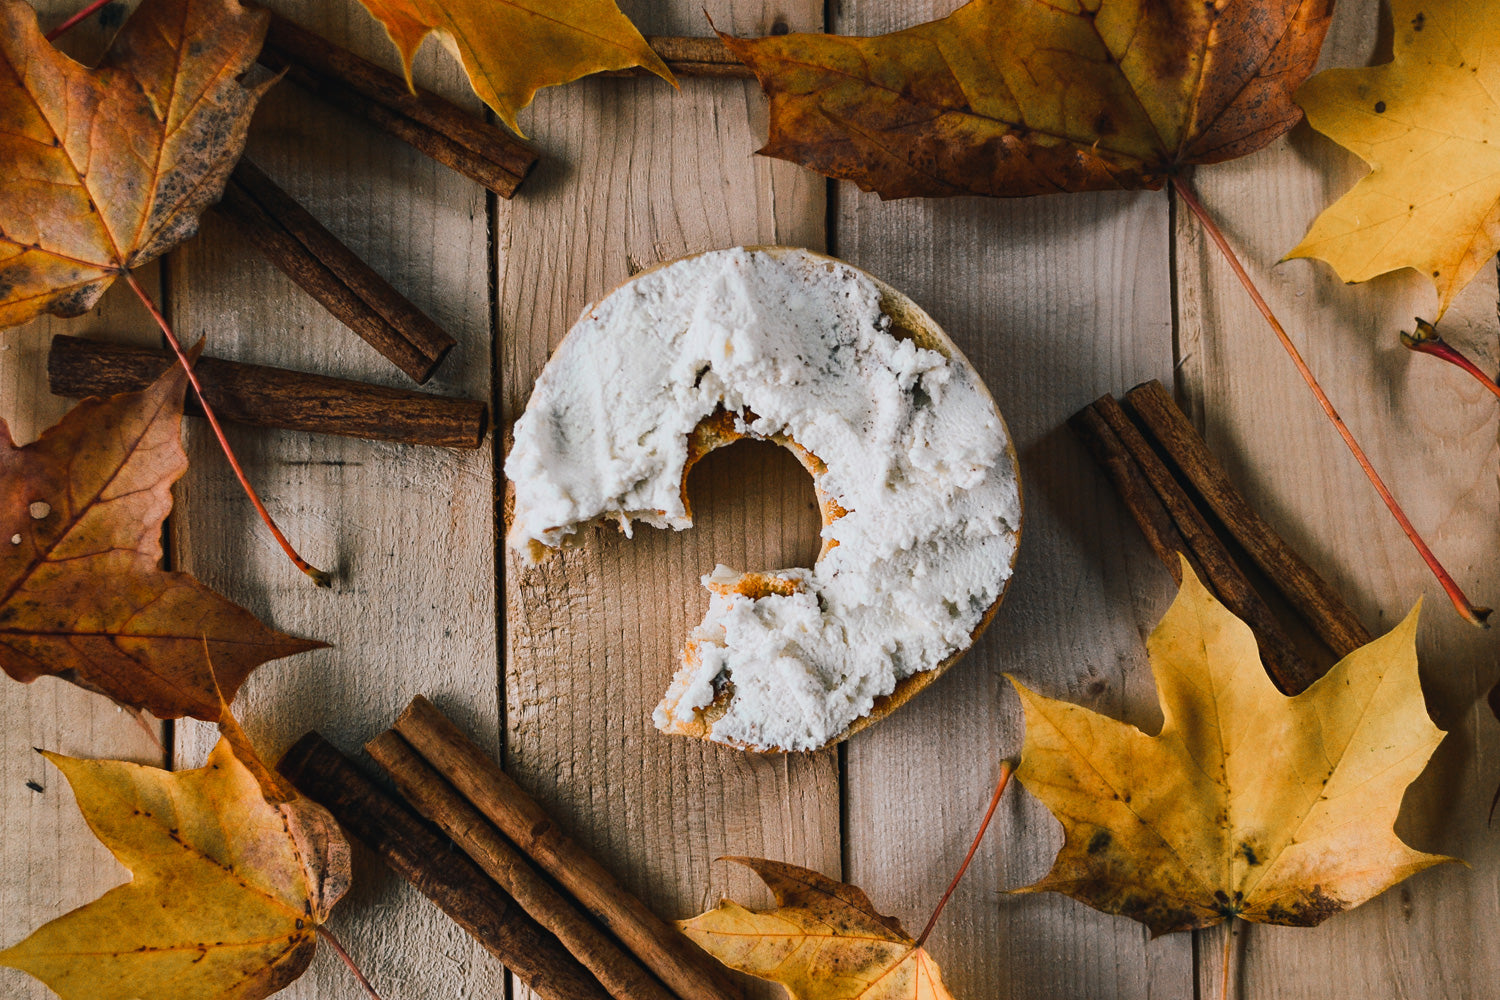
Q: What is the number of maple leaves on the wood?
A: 8